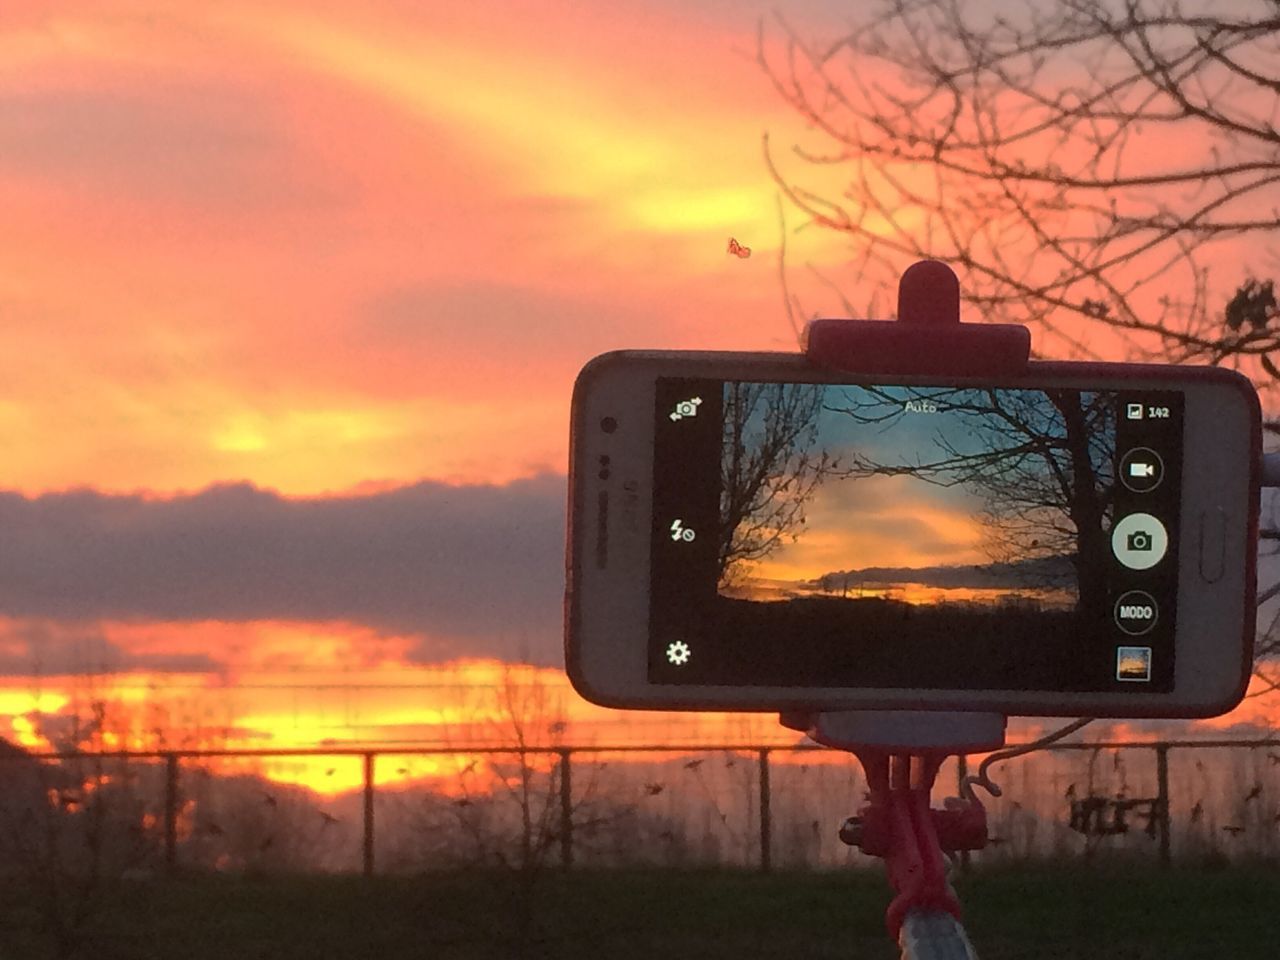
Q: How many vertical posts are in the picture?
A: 6